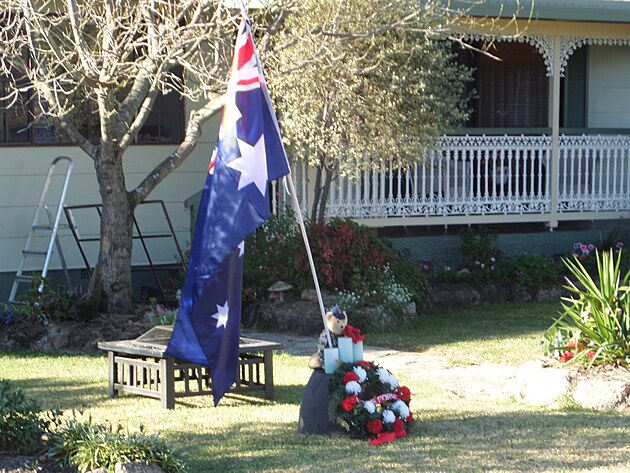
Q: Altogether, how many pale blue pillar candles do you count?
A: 3